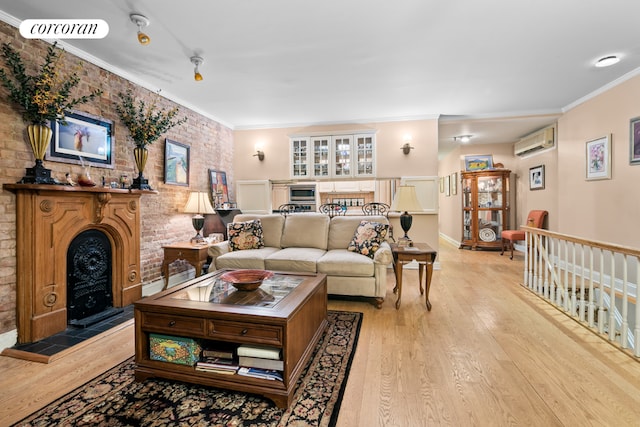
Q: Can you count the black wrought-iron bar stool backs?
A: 3